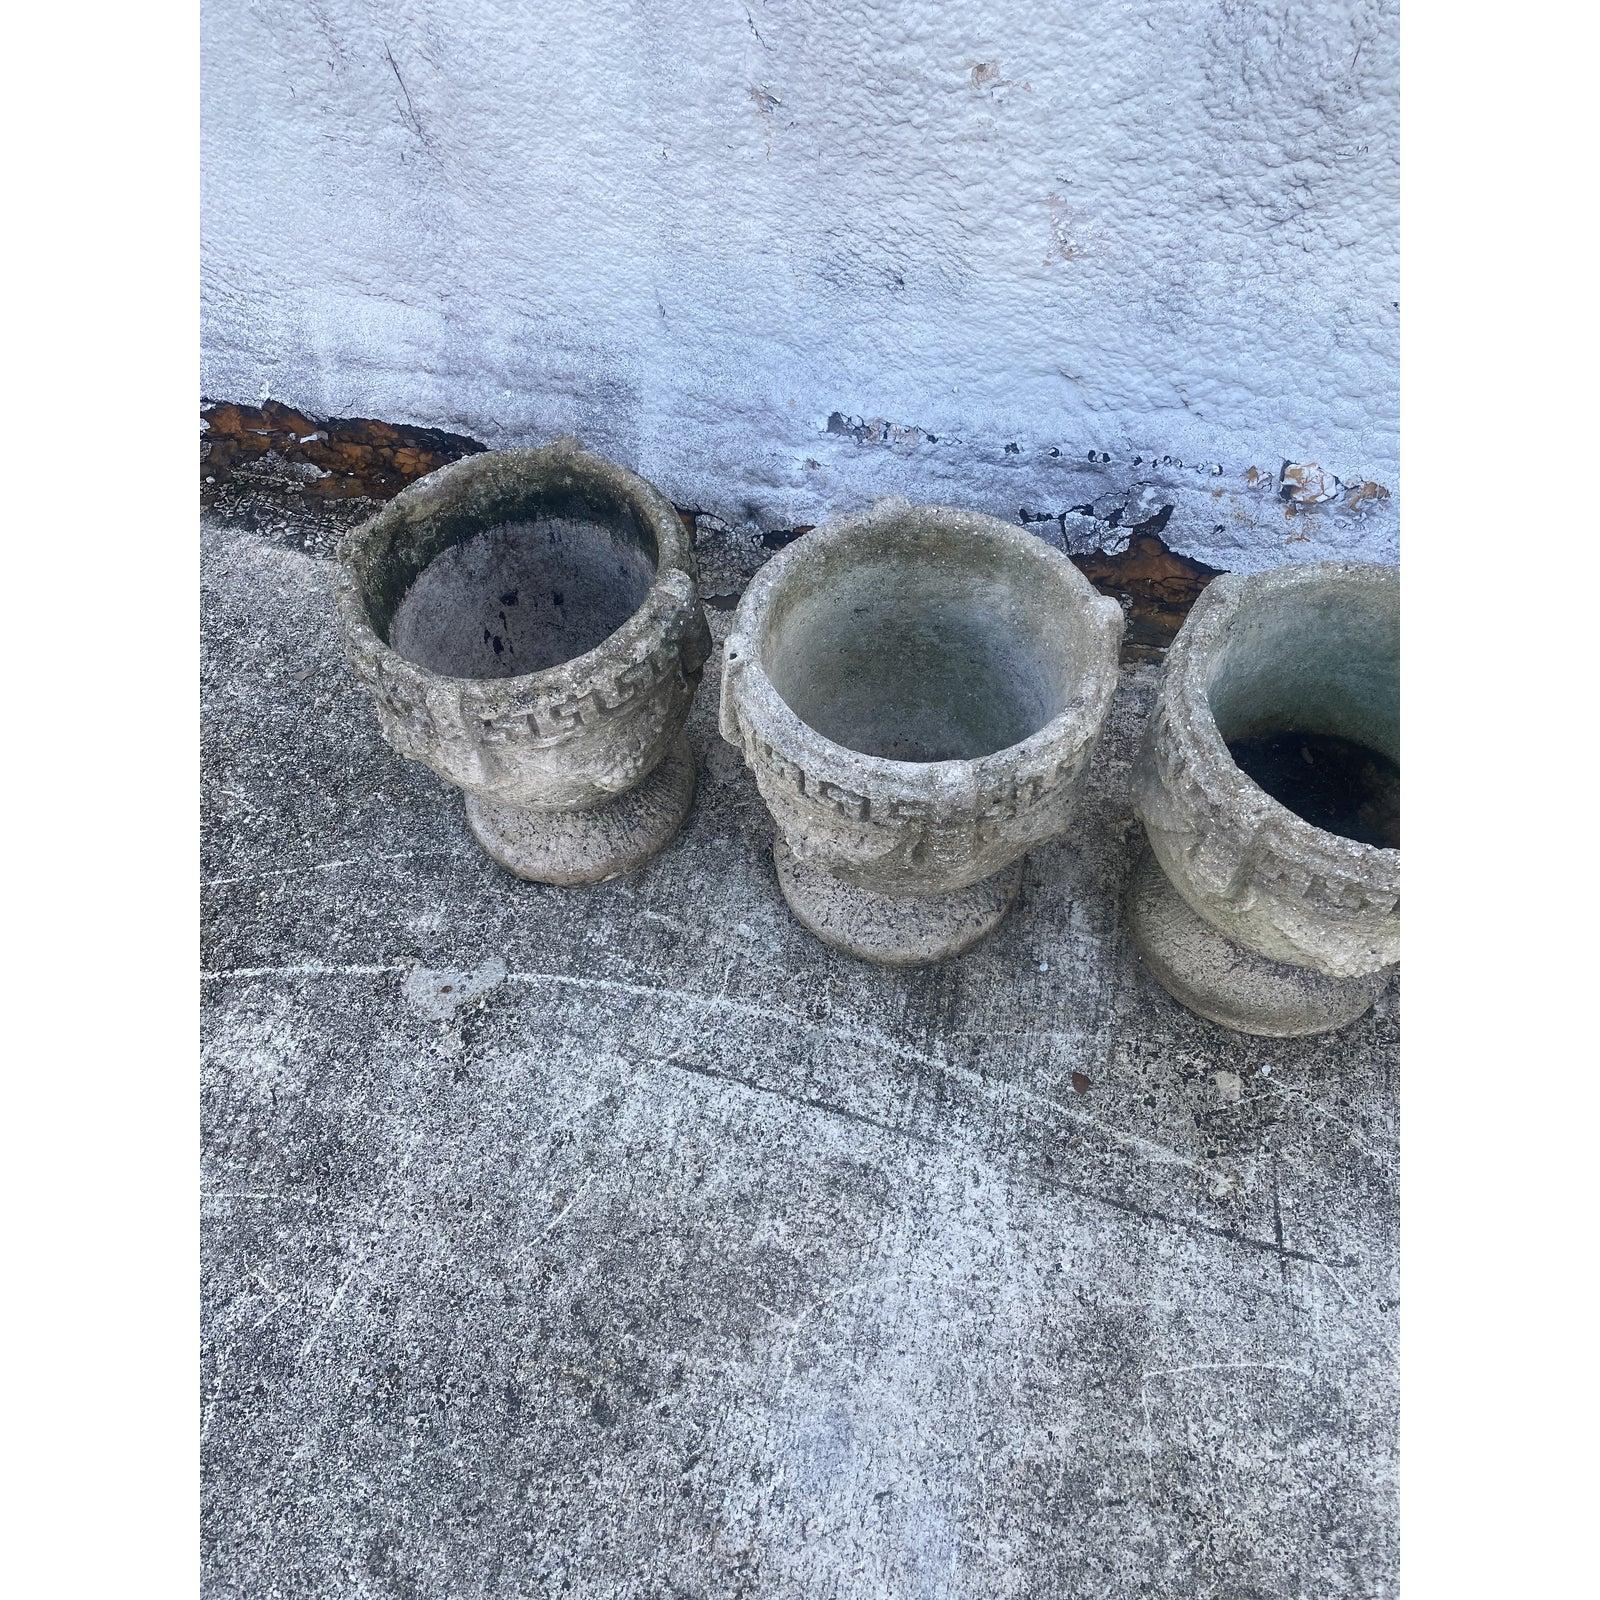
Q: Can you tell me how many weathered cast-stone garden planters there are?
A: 3